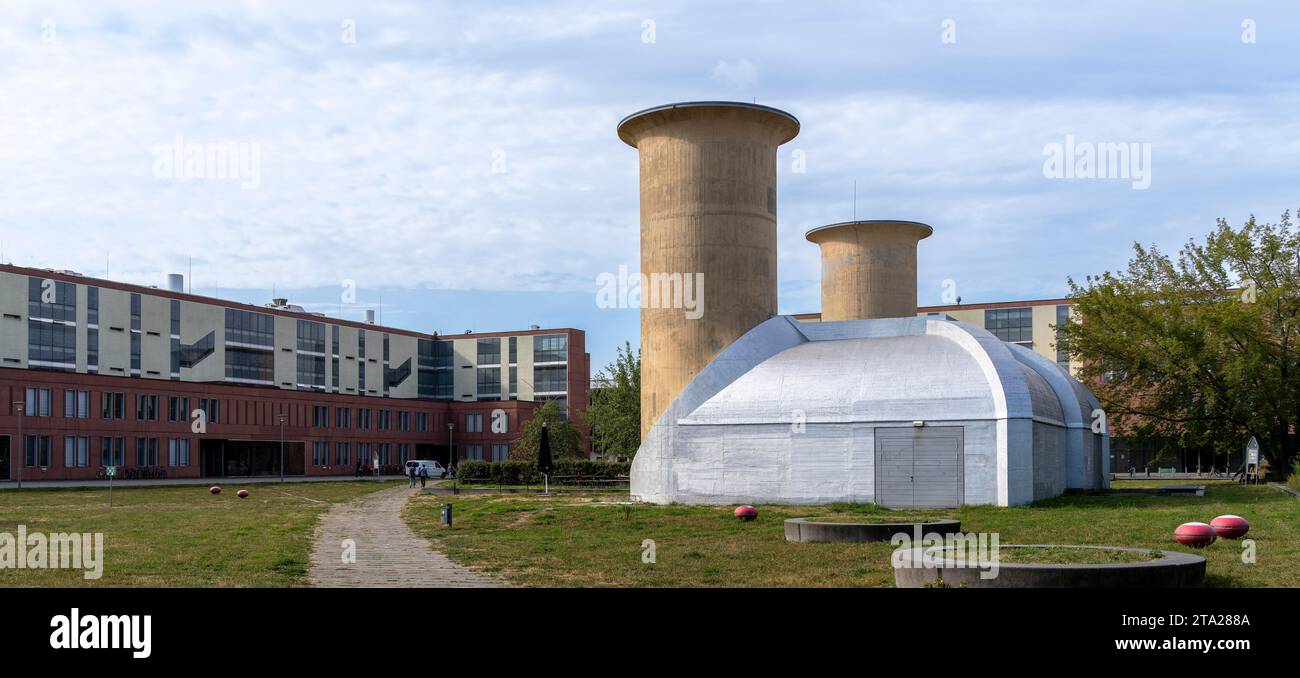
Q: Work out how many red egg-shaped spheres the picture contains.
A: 5